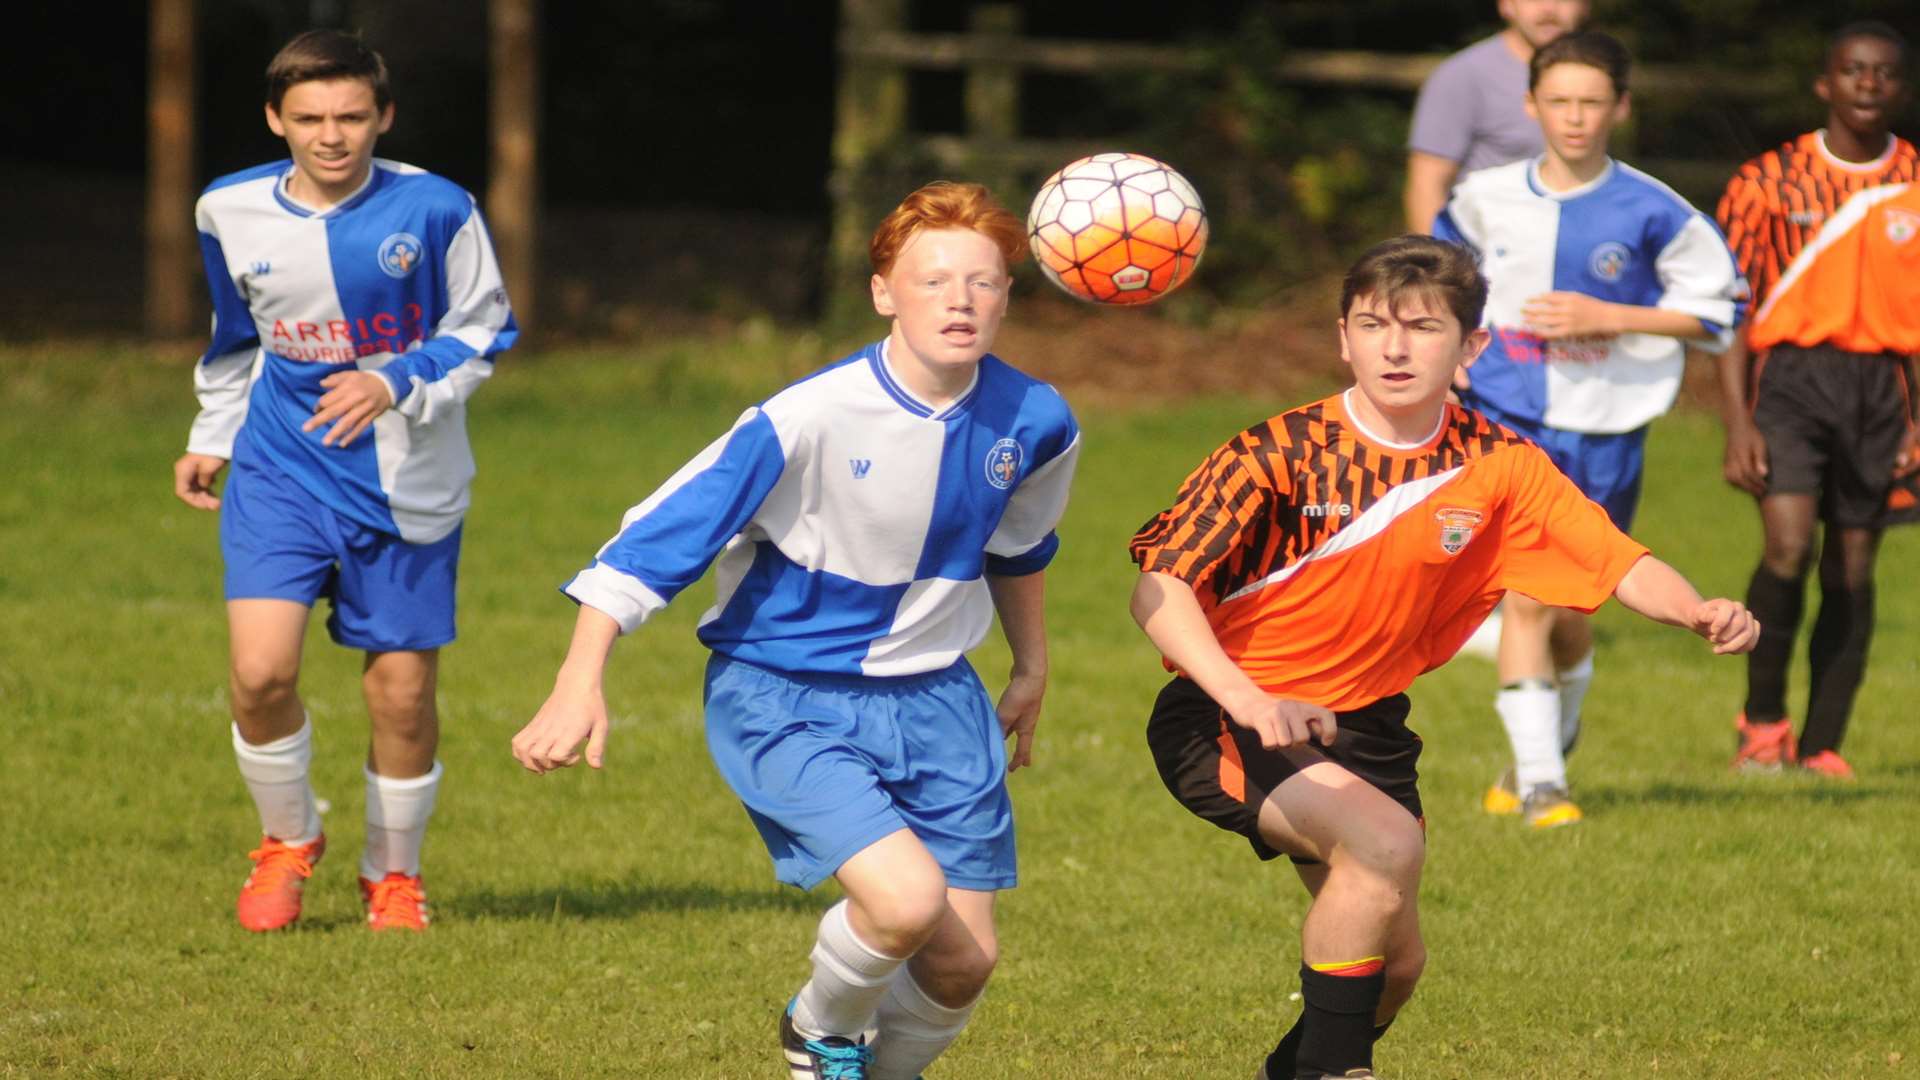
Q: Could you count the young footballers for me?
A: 5